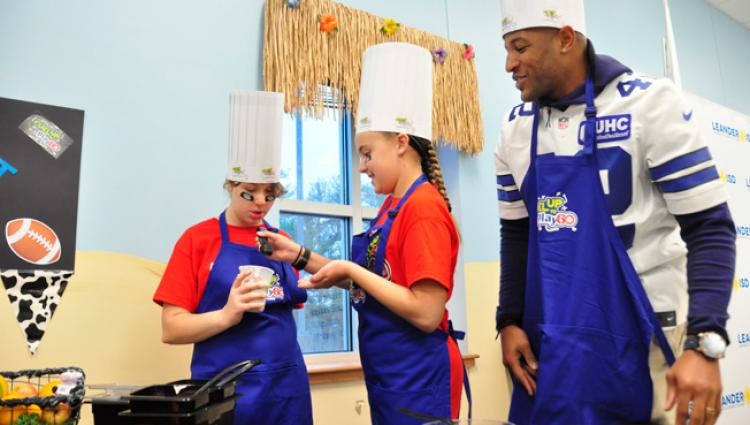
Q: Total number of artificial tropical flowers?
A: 5